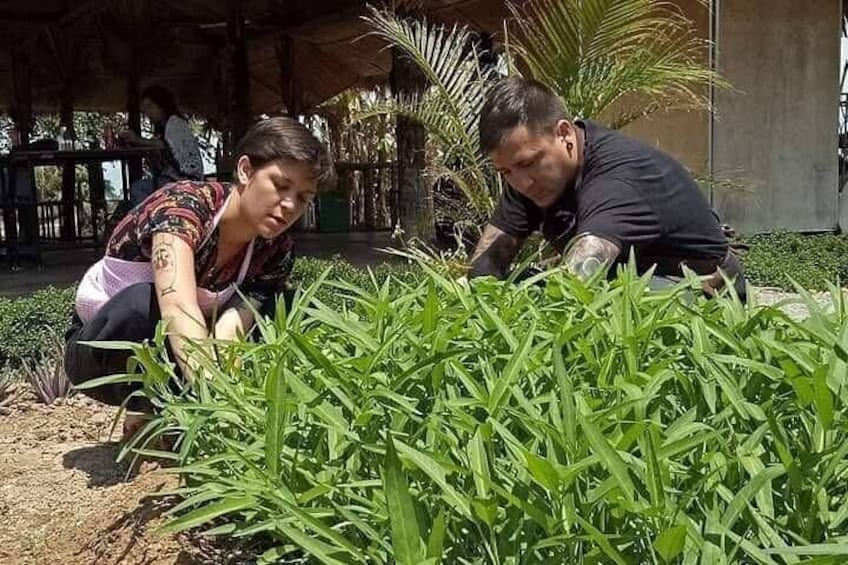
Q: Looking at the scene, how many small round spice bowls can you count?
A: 0